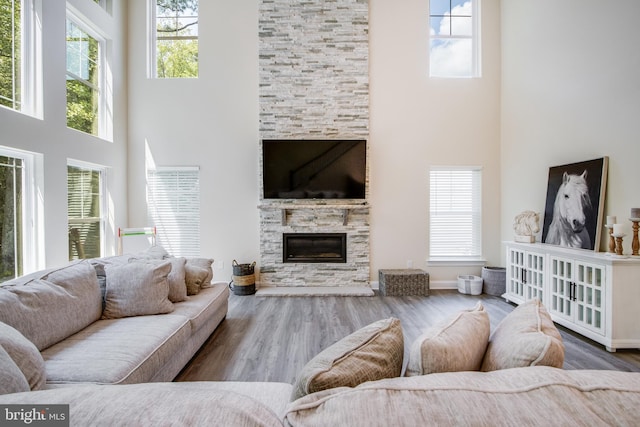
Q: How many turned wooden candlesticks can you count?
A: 3